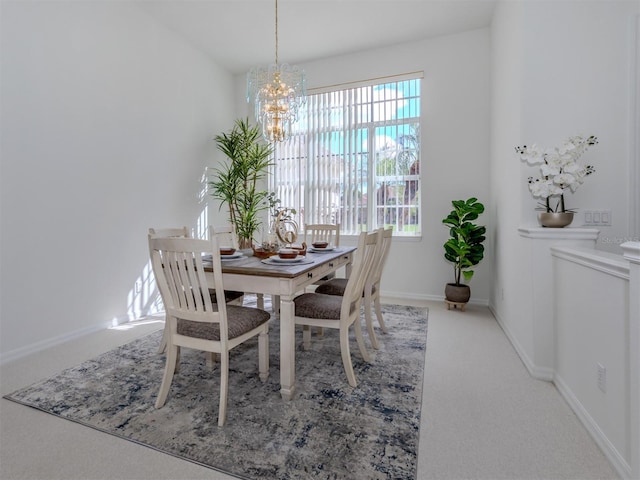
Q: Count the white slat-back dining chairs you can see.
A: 6